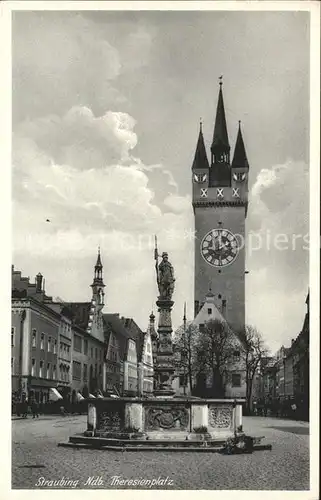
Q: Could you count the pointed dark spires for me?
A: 3